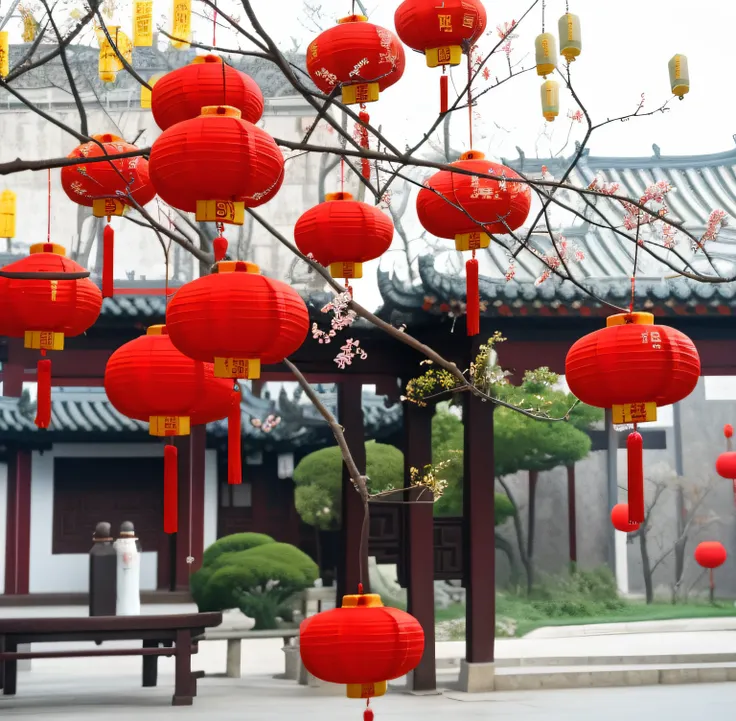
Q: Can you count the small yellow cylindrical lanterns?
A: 4